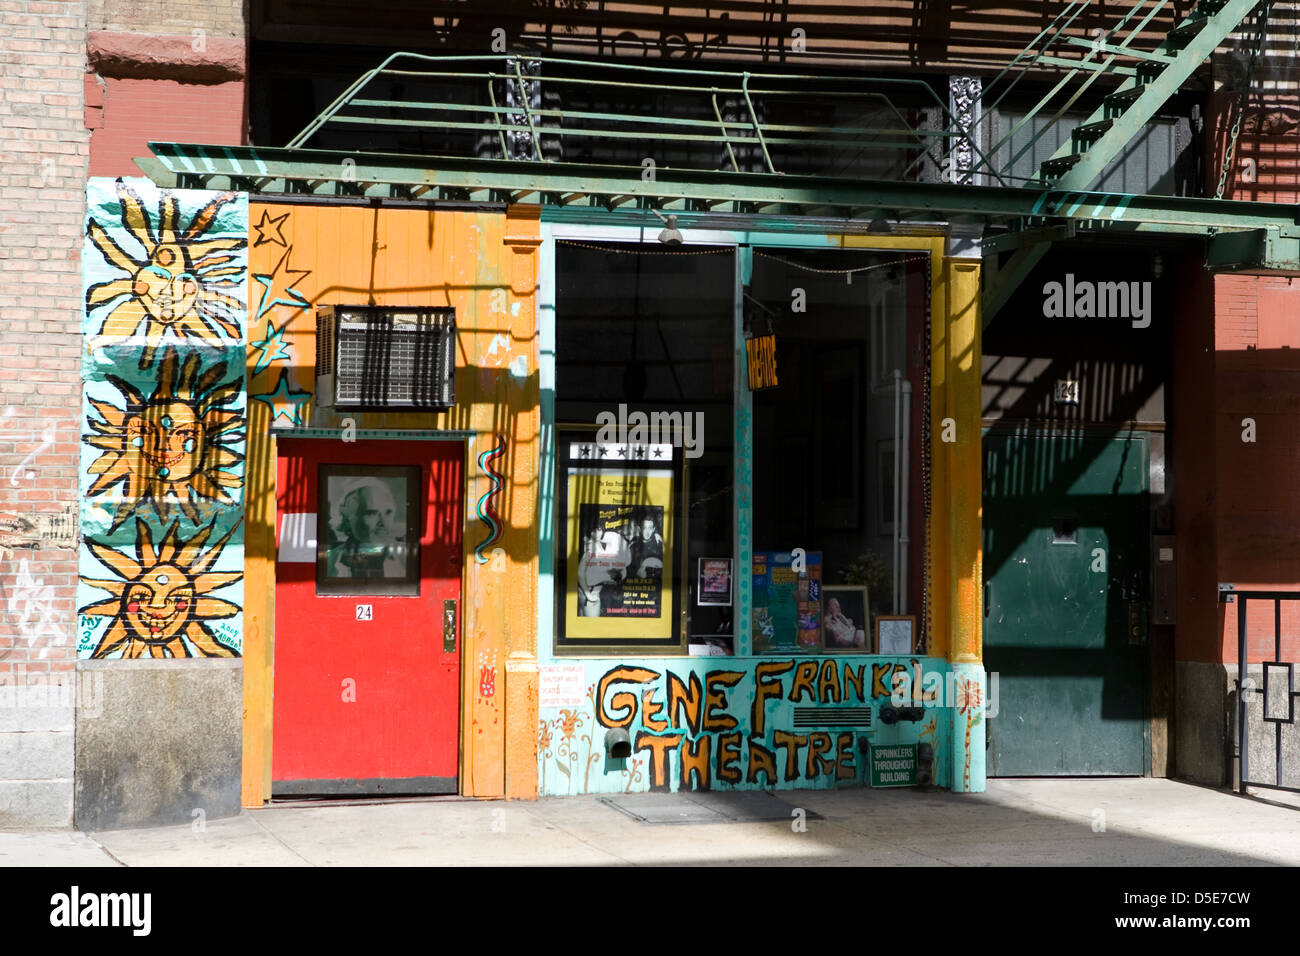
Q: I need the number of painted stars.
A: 4